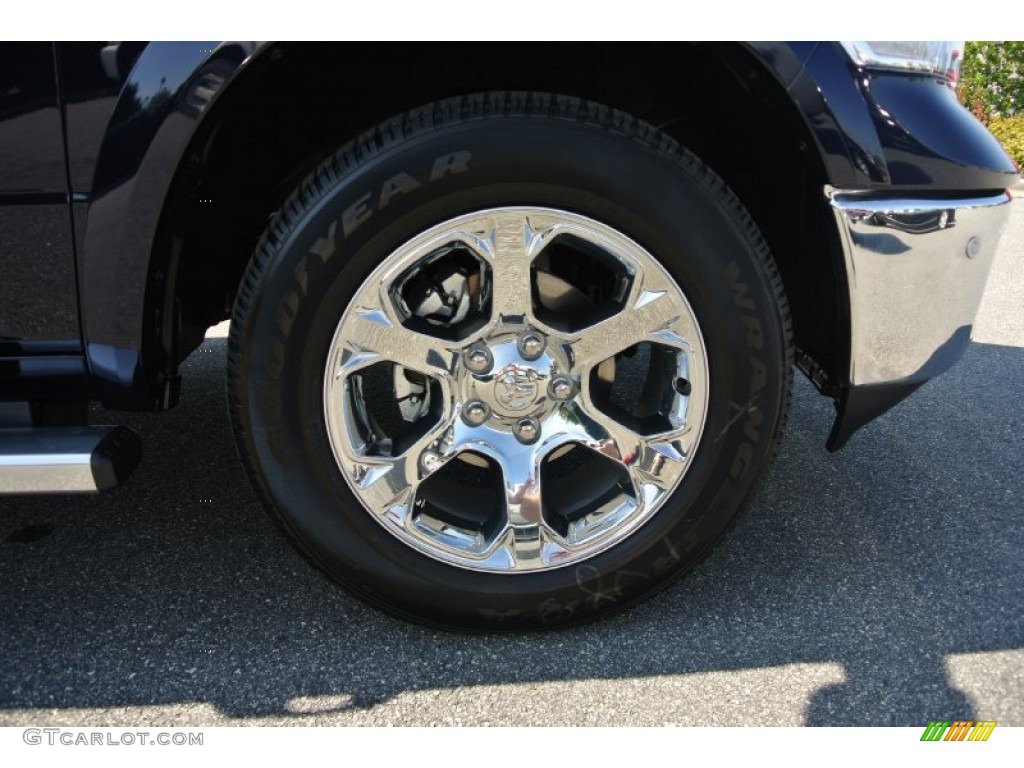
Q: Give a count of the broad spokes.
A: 6